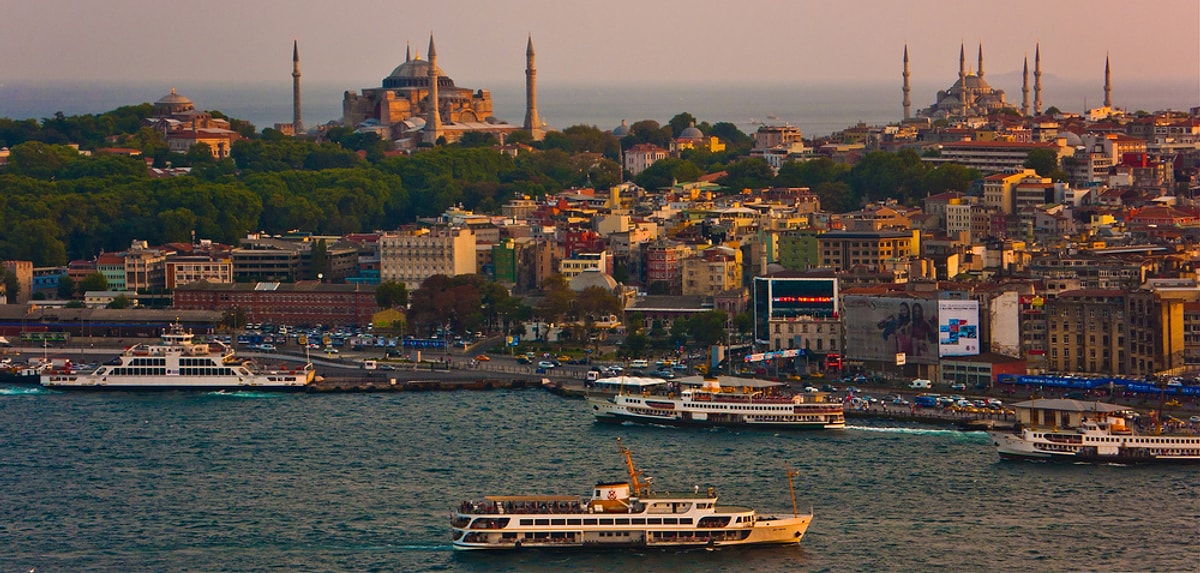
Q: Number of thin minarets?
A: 10